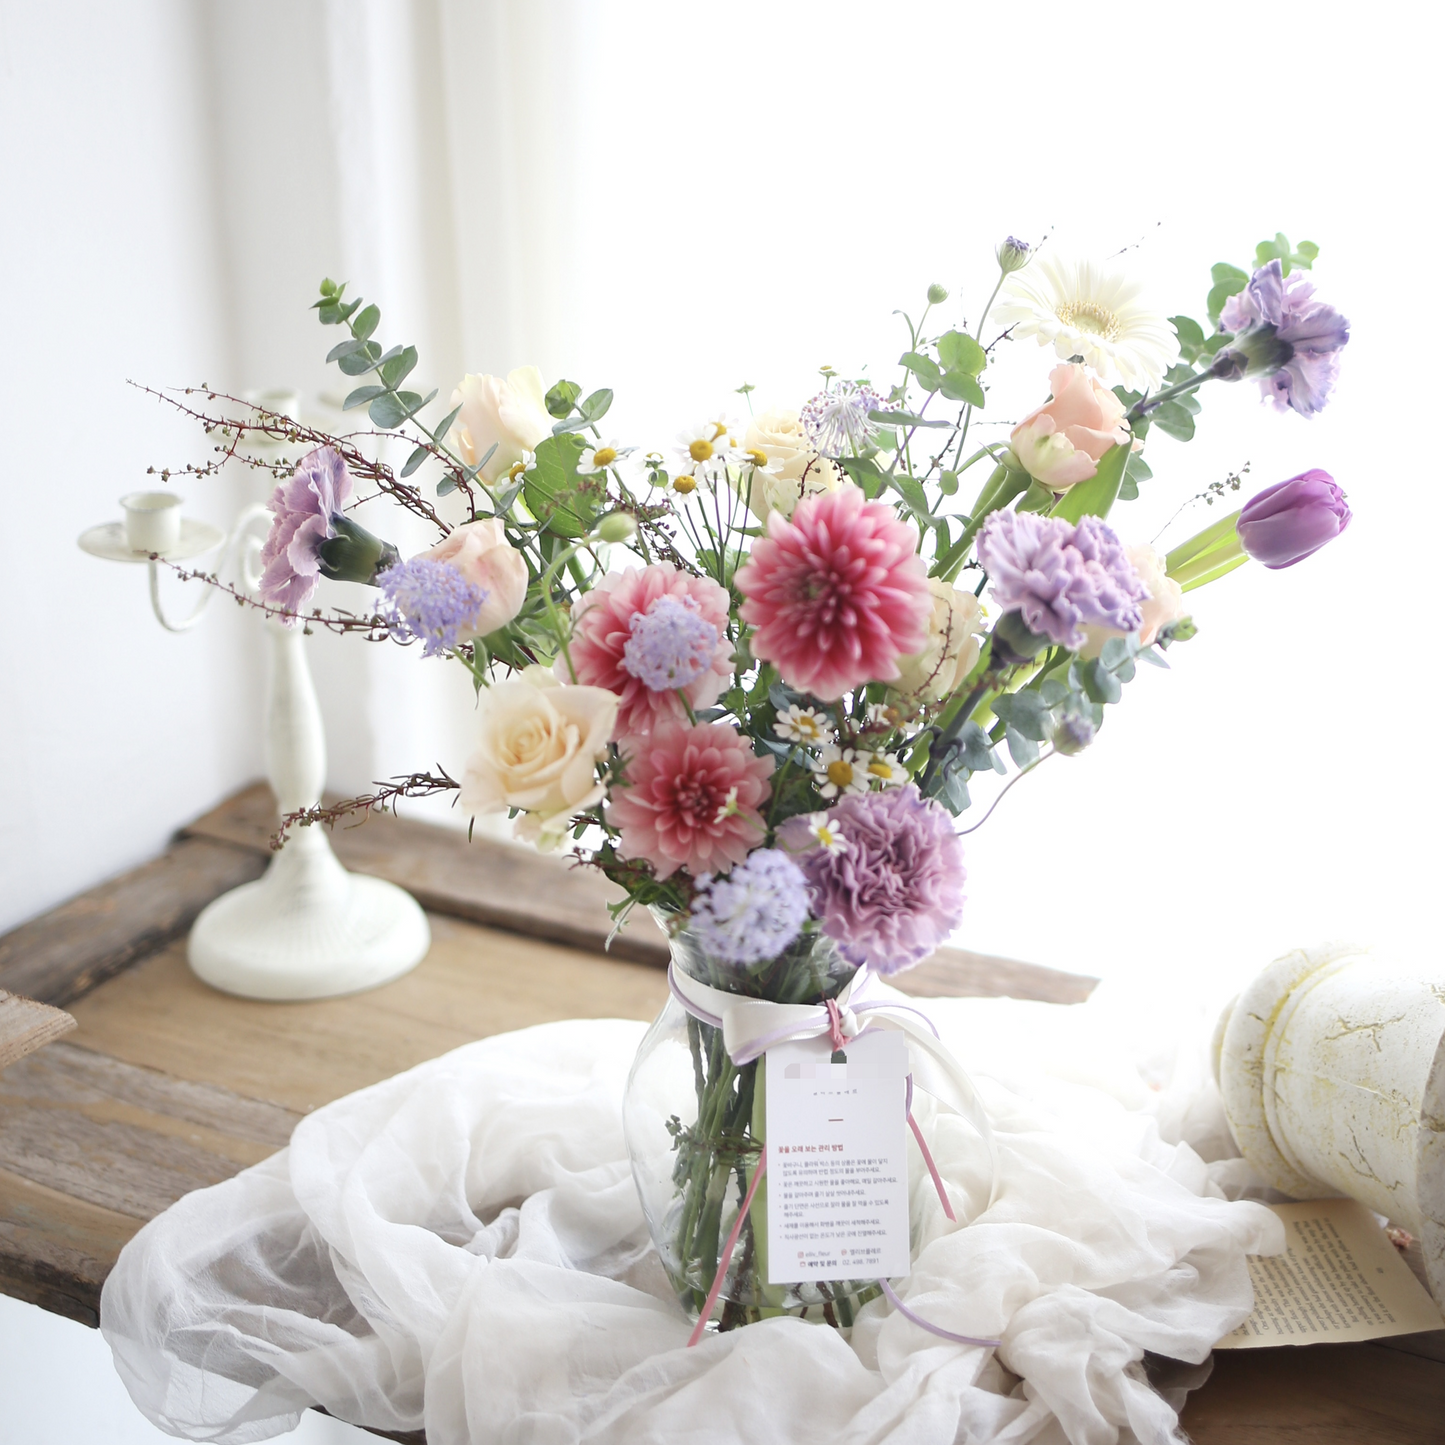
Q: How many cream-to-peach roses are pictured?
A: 7